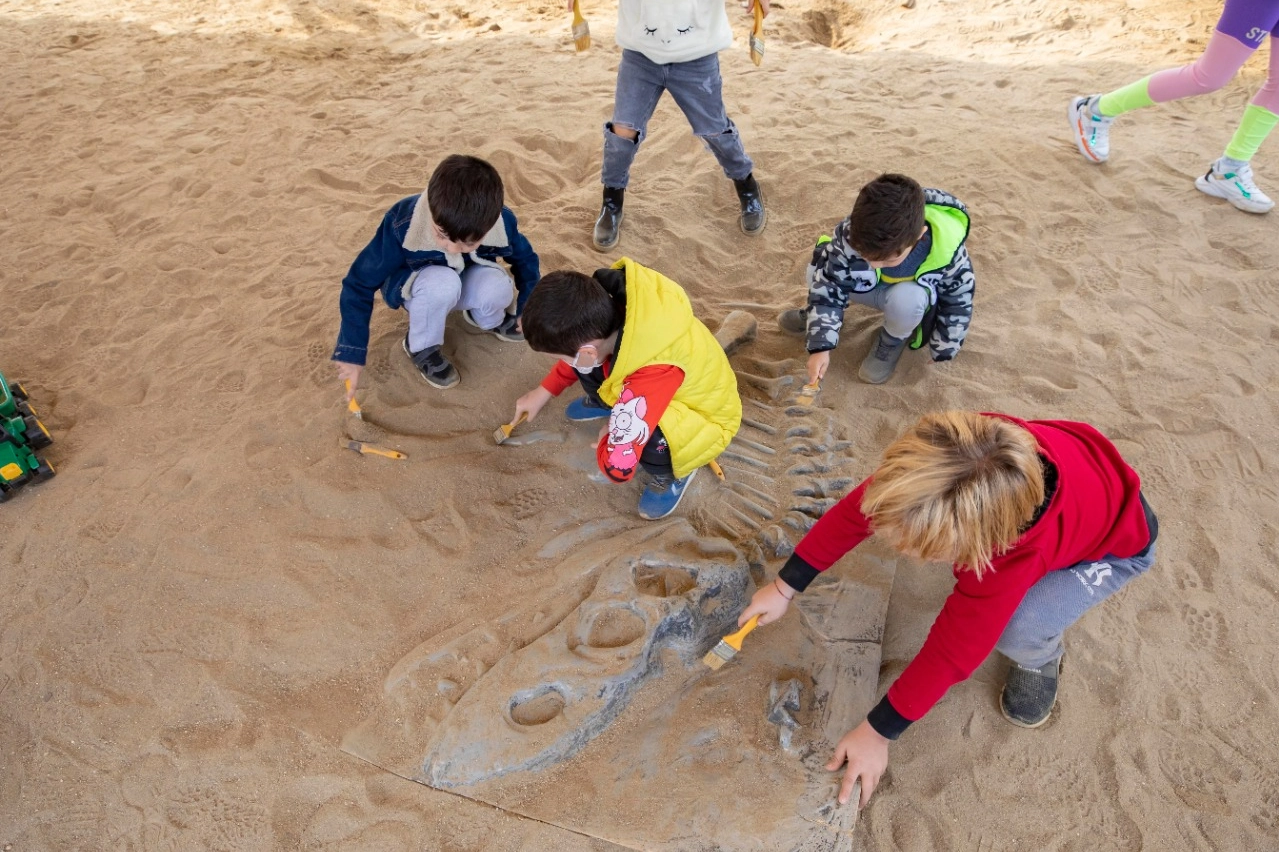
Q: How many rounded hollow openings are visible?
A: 3